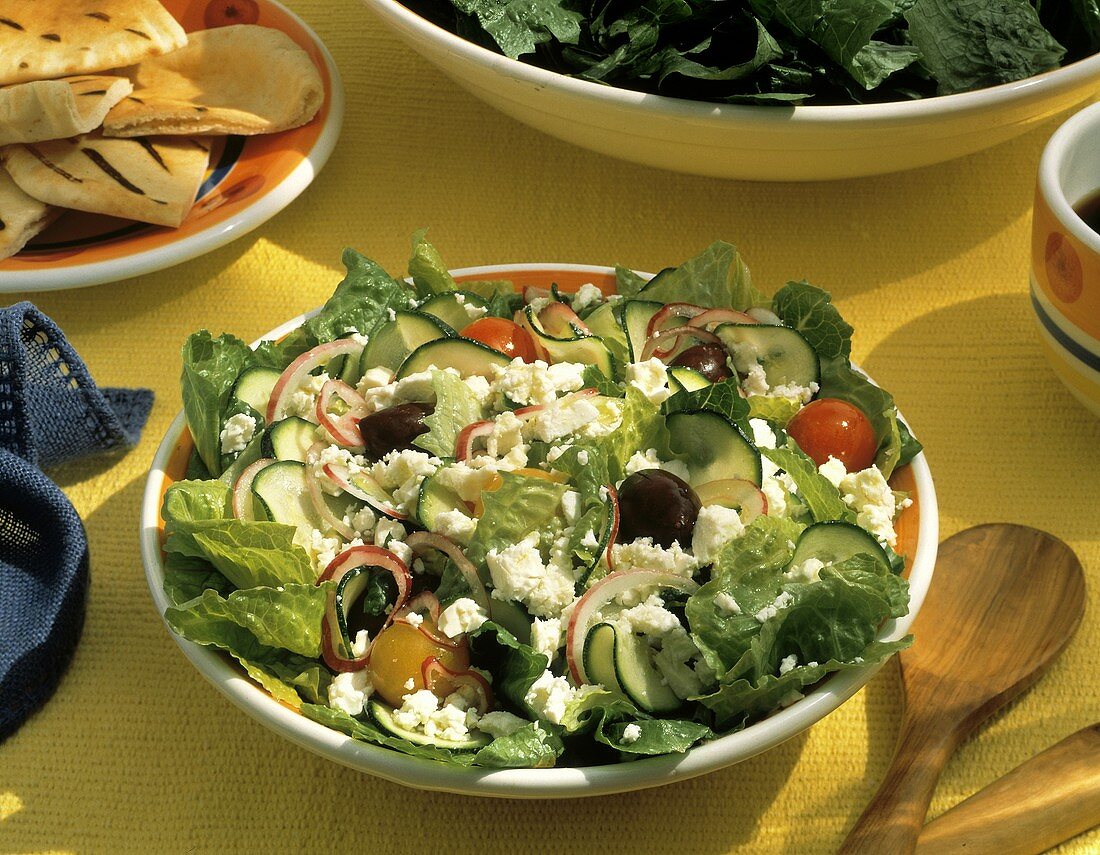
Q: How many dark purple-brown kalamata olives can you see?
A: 3